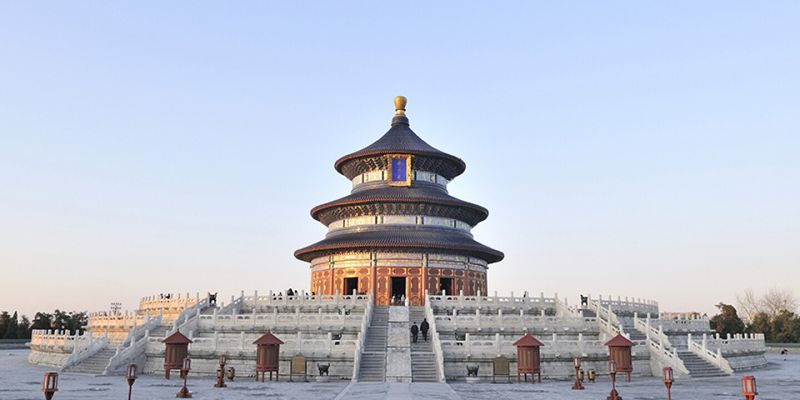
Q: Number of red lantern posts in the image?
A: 8